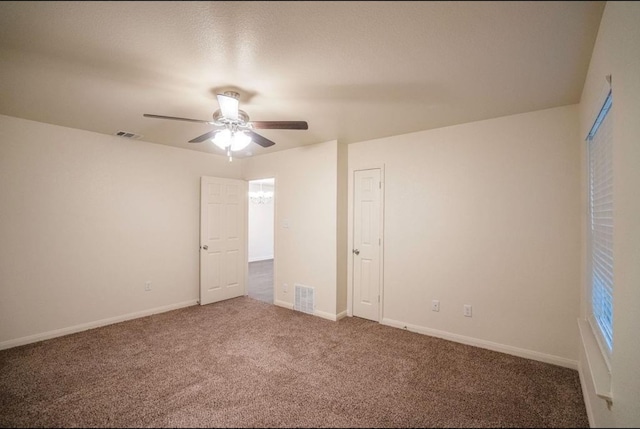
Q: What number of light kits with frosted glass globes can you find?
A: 1